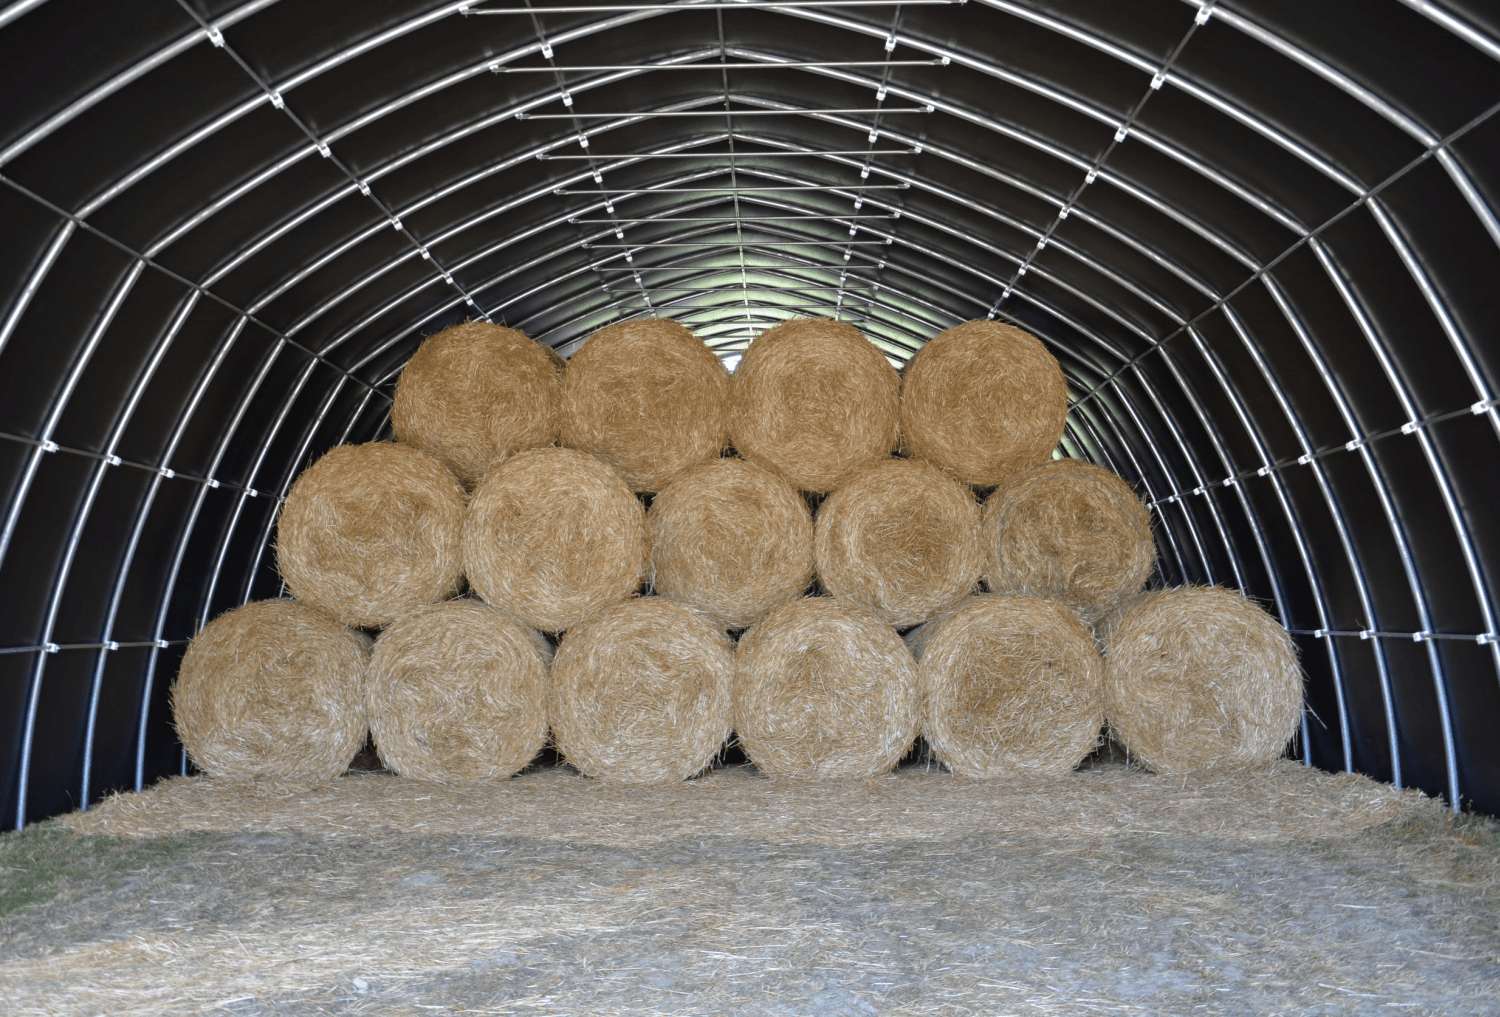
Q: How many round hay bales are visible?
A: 15